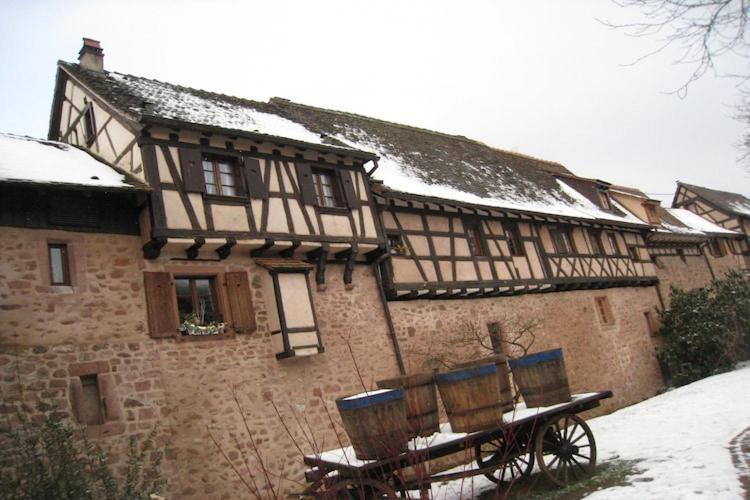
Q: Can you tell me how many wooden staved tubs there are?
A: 5